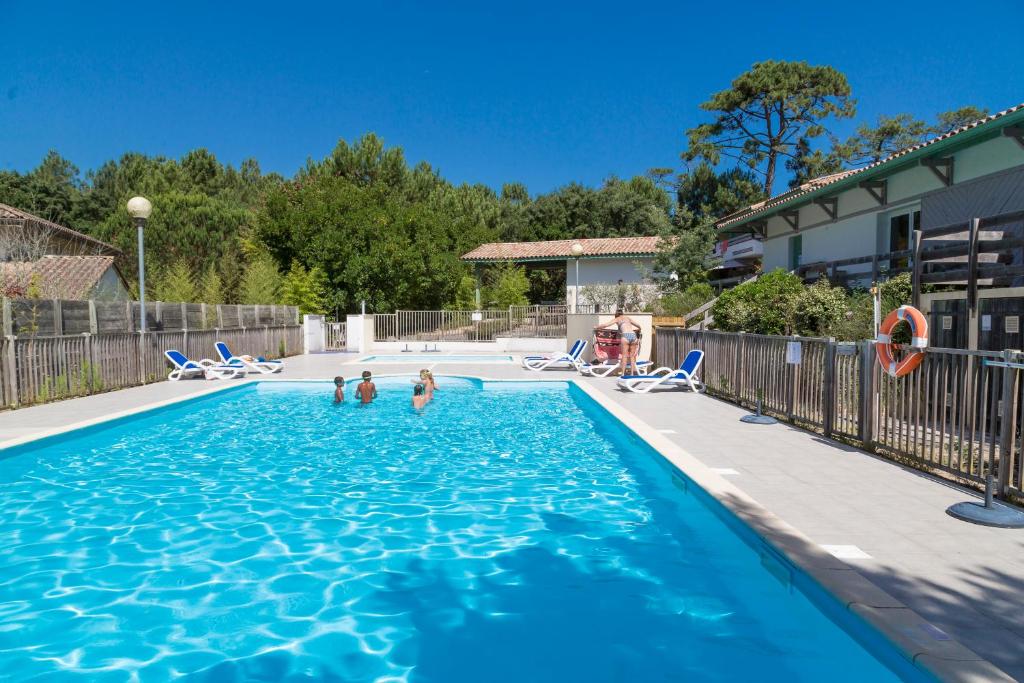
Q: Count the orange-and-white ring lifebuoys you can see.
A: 1